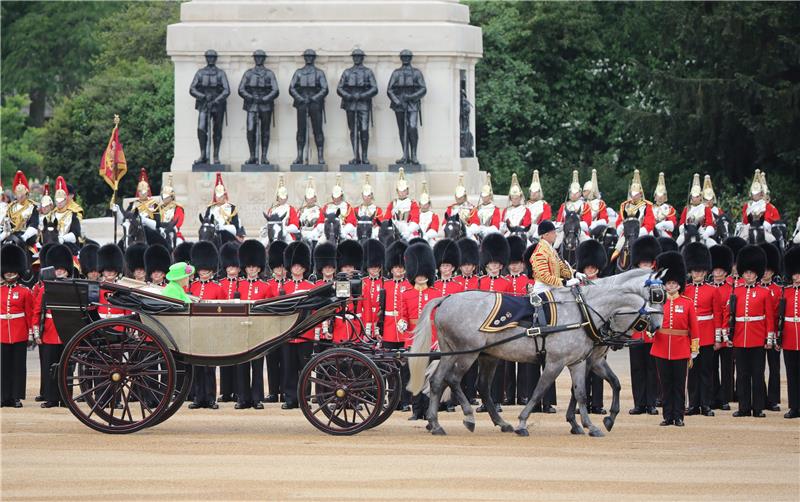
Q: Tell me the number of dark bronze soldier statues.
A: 5